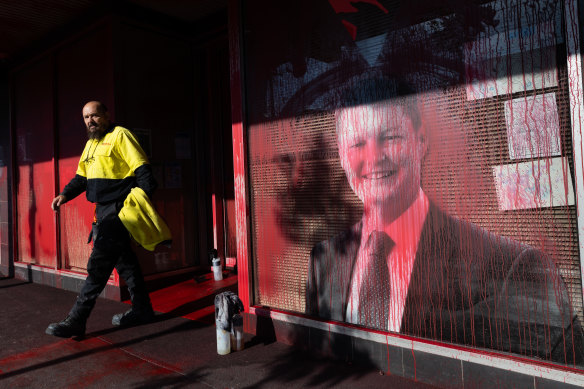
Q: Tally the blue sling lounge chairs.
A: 0